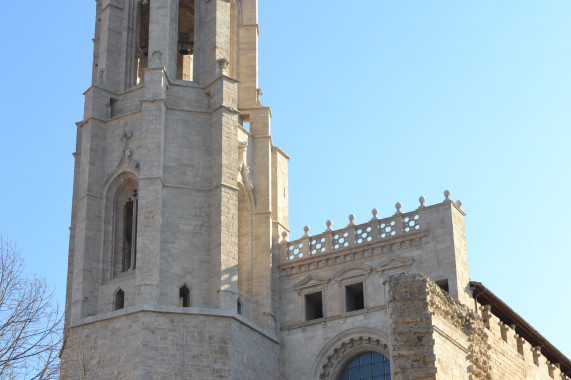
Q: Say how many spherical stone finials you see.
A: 9